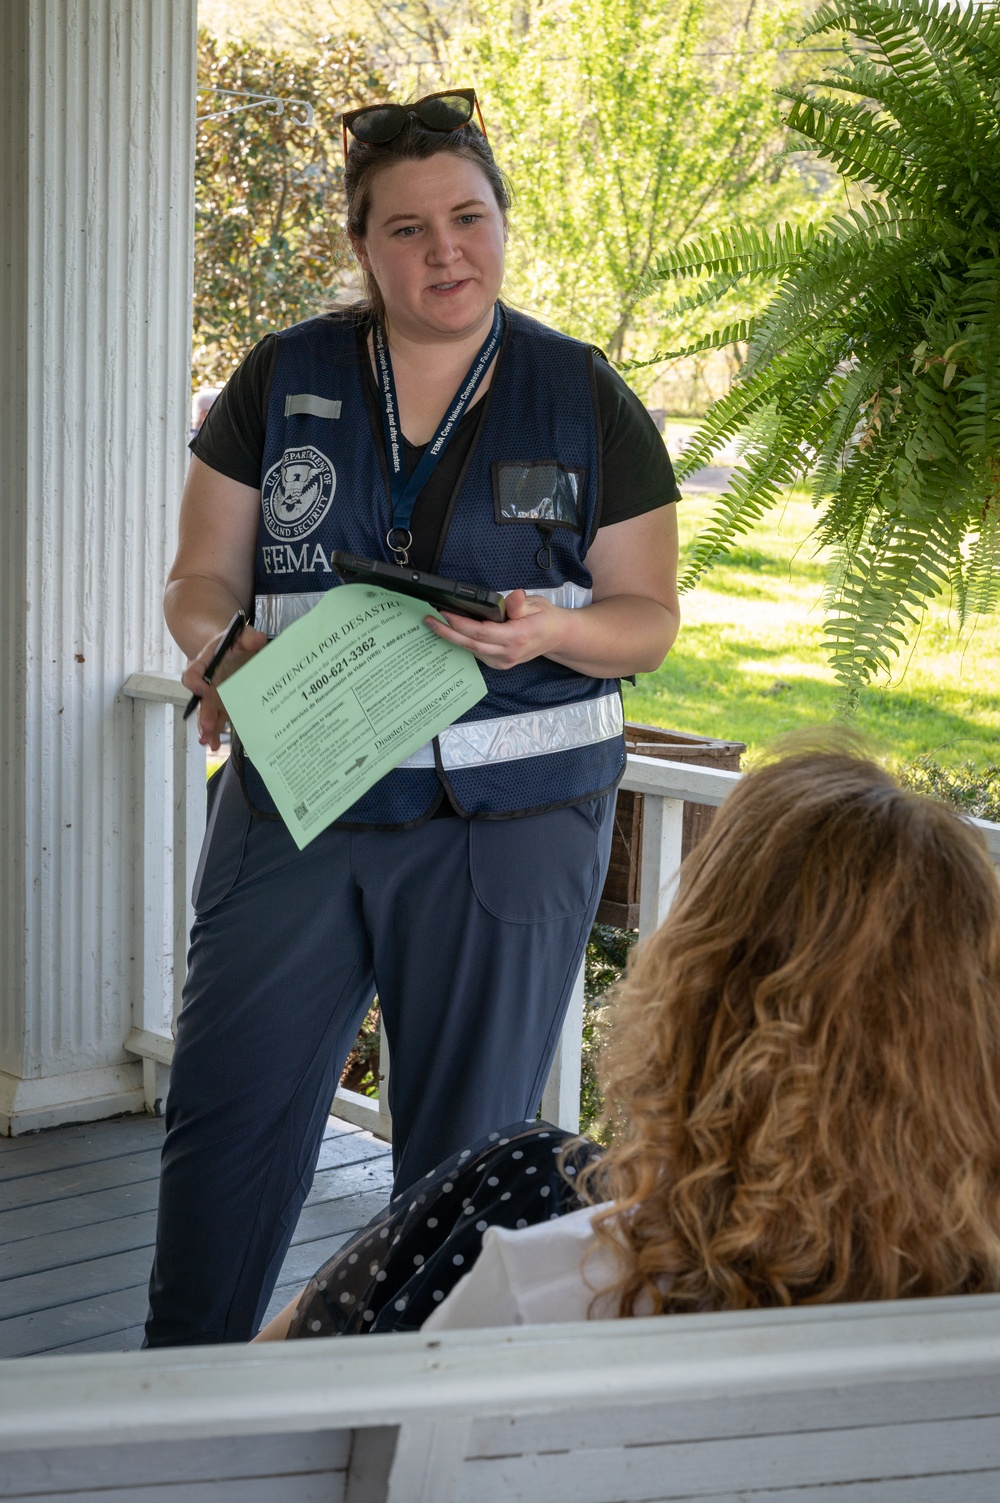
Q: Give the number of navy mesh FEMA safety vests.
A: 1